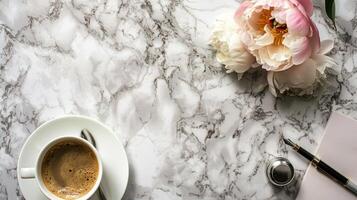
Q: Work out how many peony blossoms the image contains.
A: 3